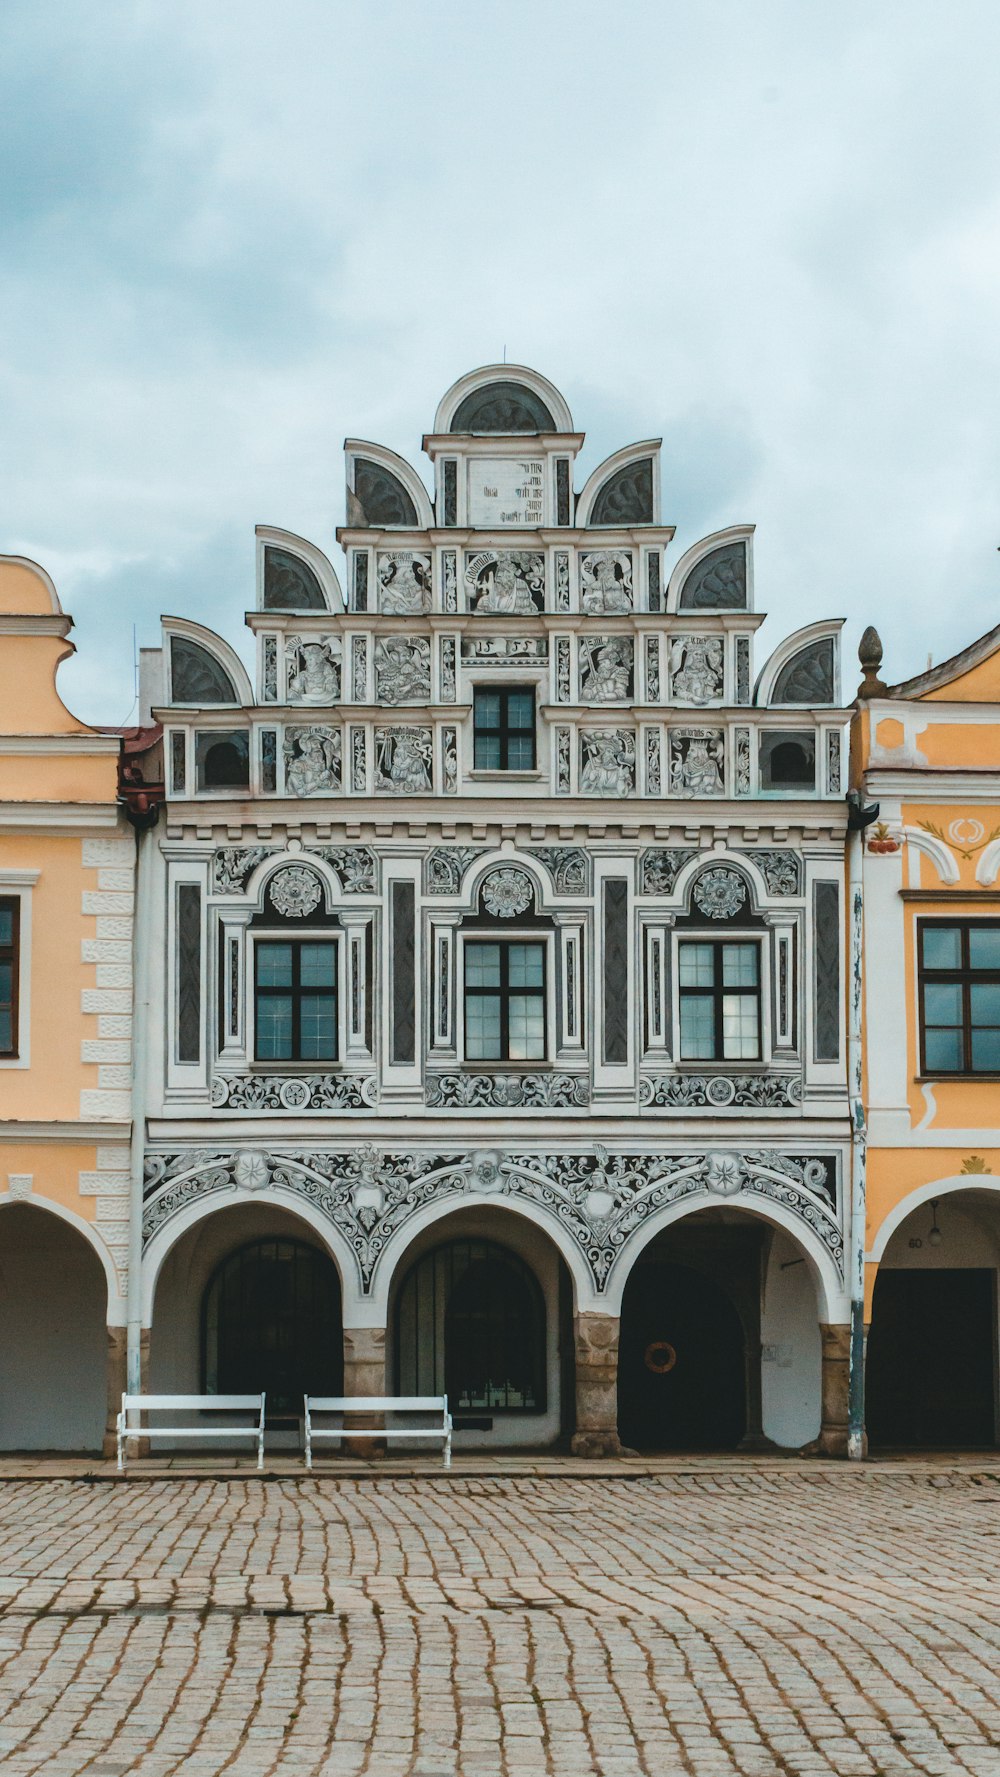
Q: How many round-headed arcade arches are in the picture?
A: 5